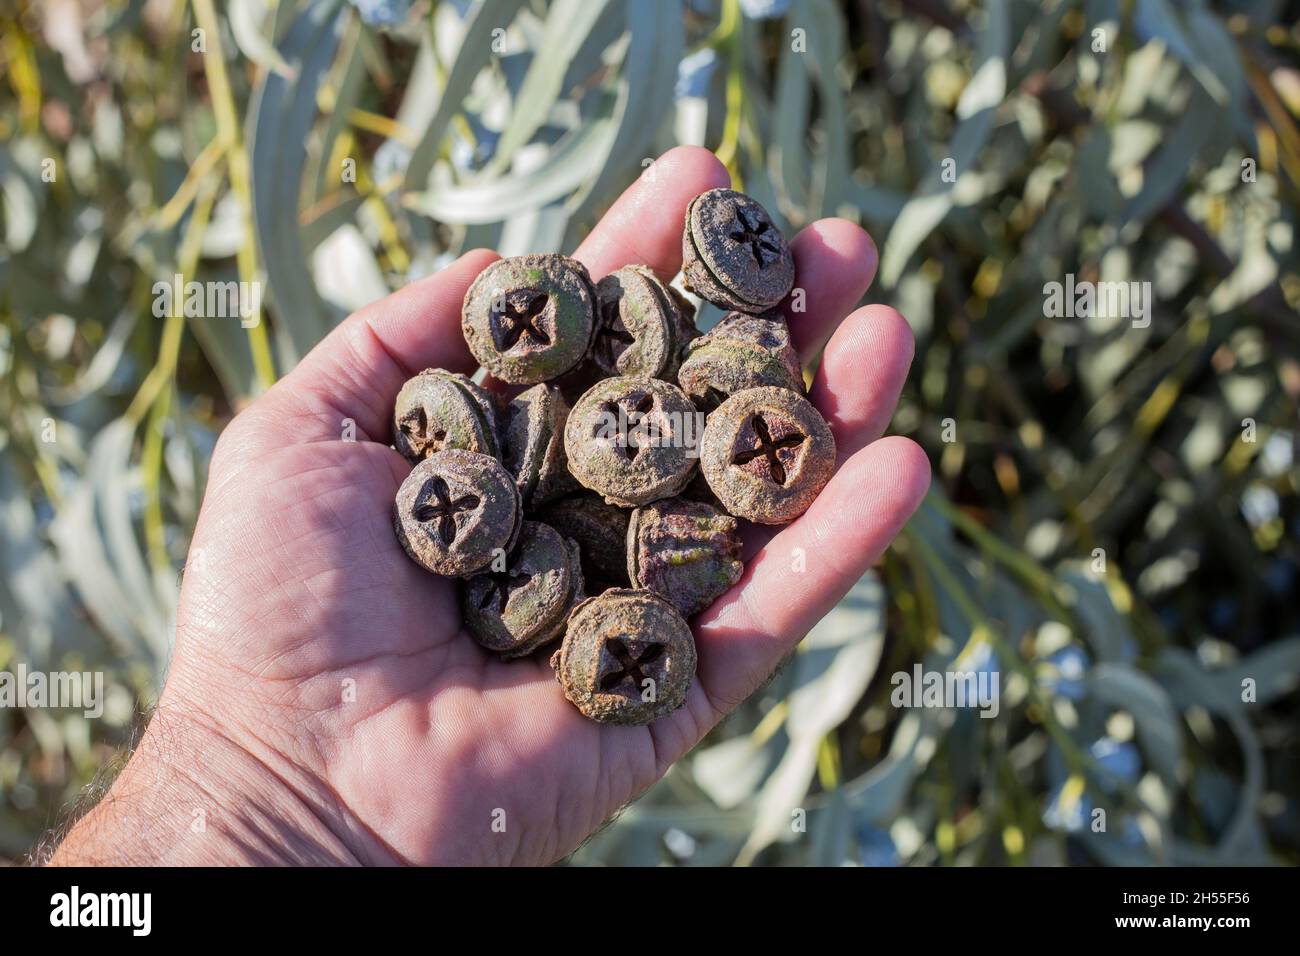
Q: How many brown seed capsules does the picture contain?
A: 13